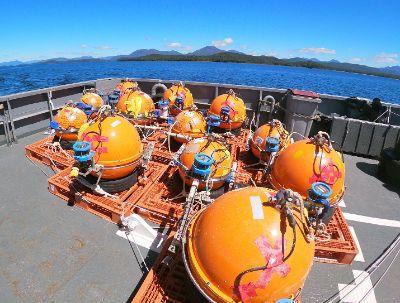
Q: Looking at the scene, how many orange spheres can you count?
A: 12